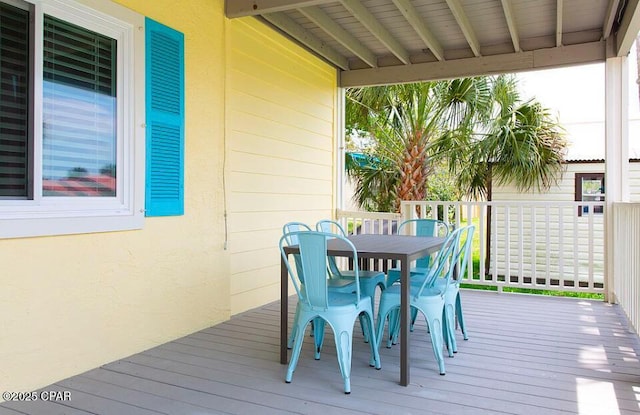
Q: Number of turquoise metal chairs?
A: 6